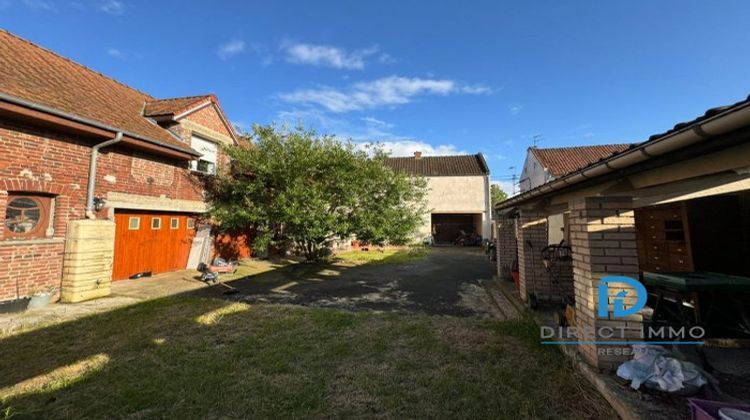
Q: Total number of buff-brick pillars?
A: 3